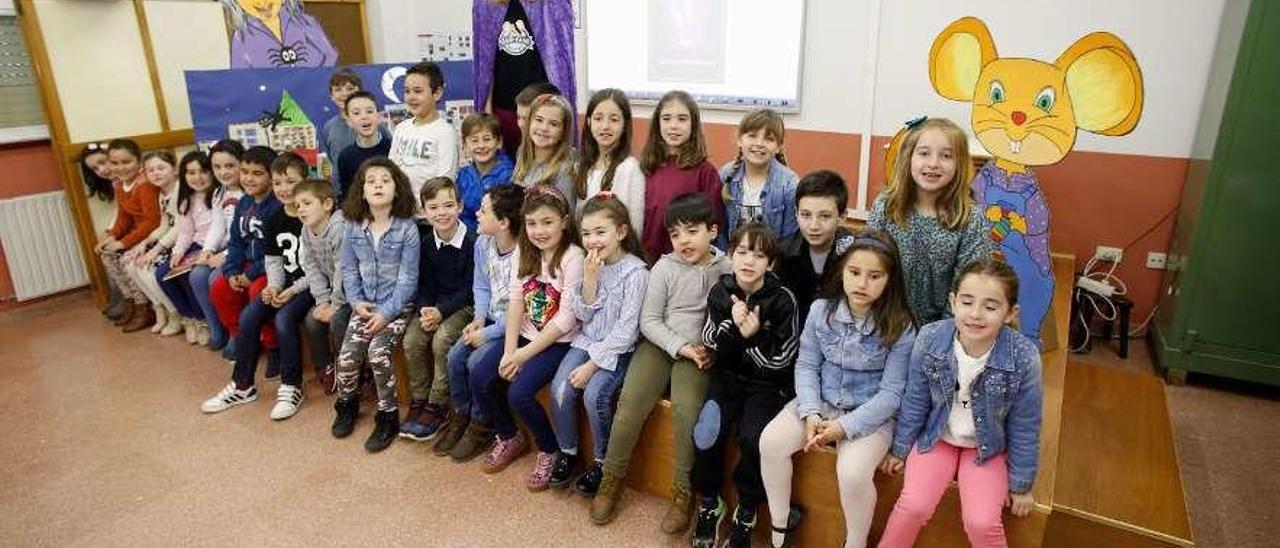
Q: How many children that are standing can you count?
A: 11